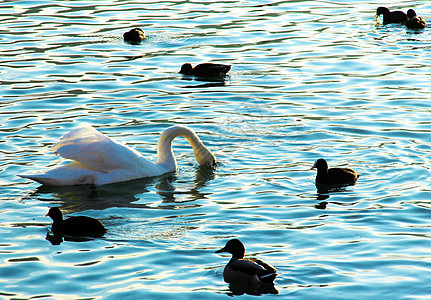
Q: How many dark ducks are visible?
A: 7